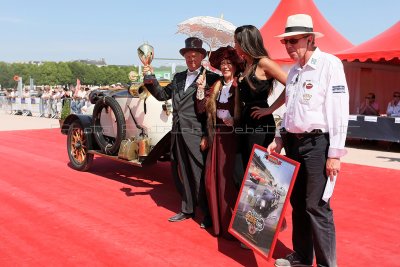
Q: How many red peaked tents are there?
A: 2